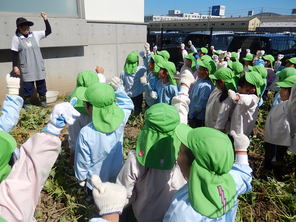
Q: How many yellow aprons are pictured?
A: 0